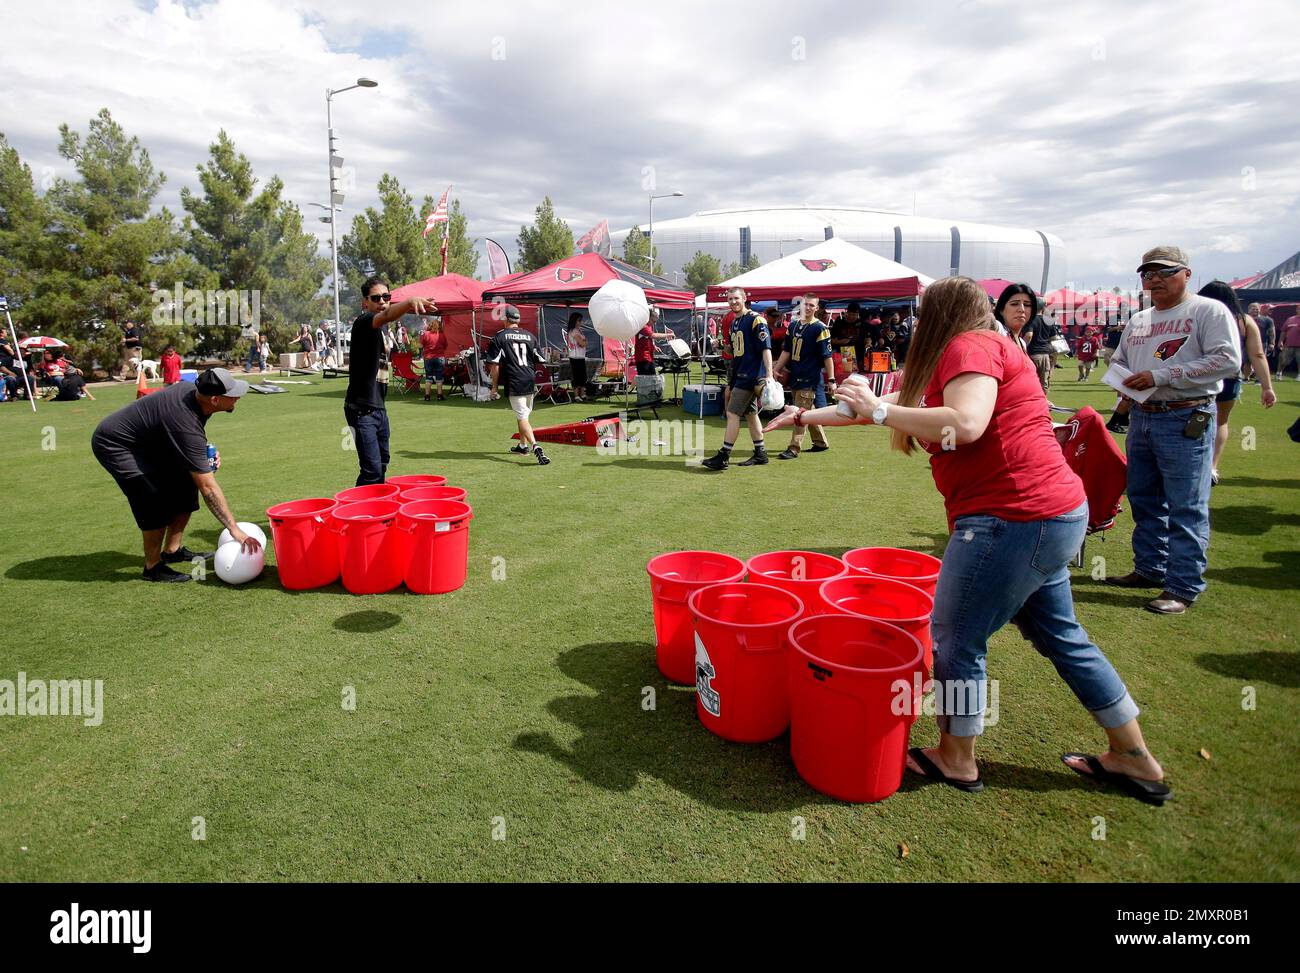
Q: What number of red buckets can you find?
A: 12